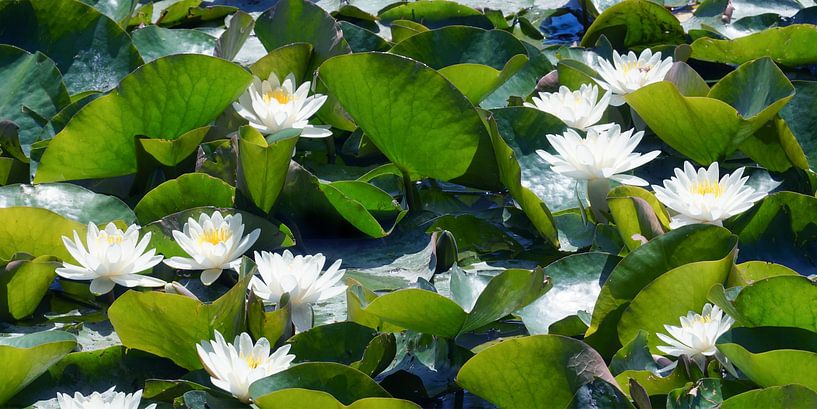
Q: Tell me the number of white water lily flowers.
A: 11